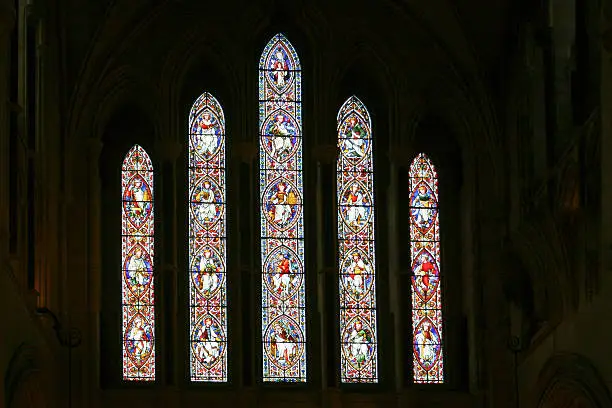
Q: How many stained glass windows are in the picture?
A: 5